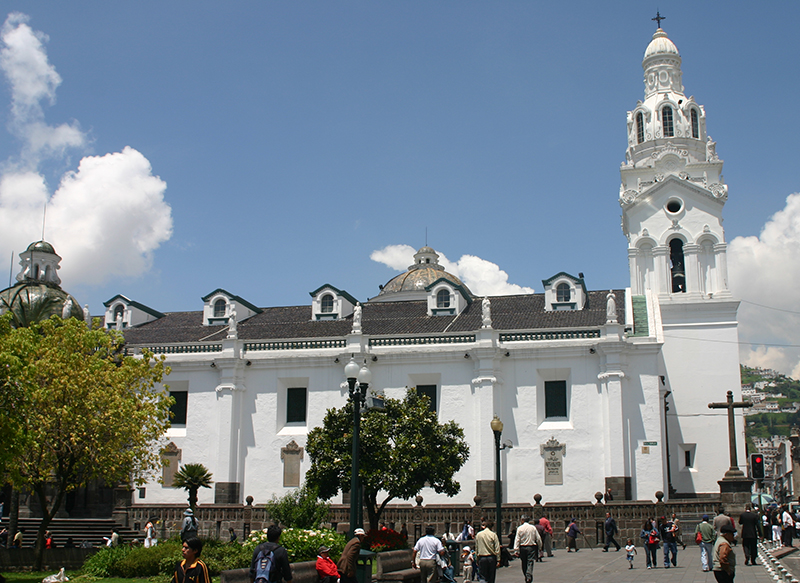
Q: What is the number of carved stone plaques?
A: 3